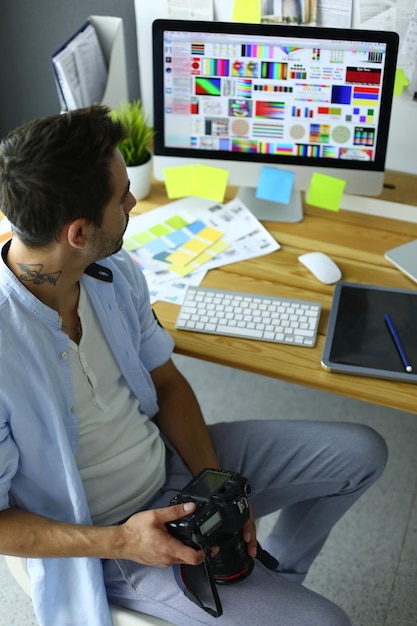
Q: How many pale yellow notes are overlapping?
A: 2